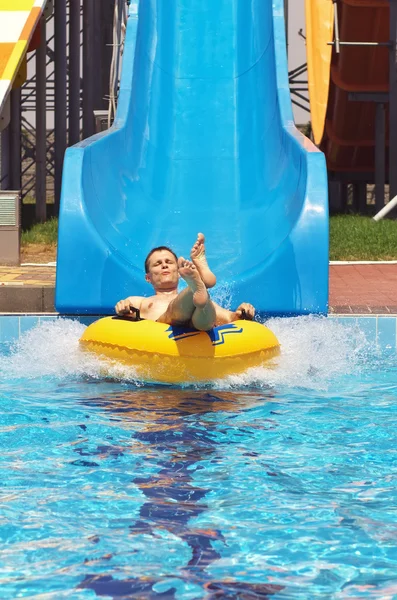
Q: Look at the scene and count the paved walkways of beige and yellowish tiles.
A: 1